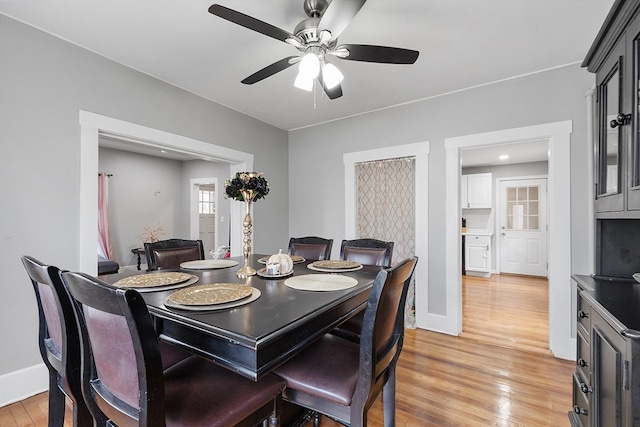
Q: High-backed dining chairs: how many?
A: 6